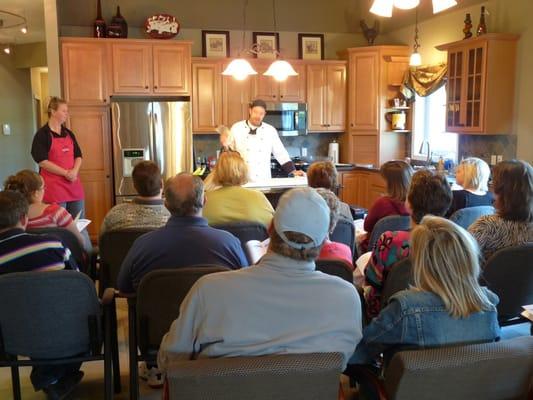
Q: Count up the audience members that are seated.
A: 13